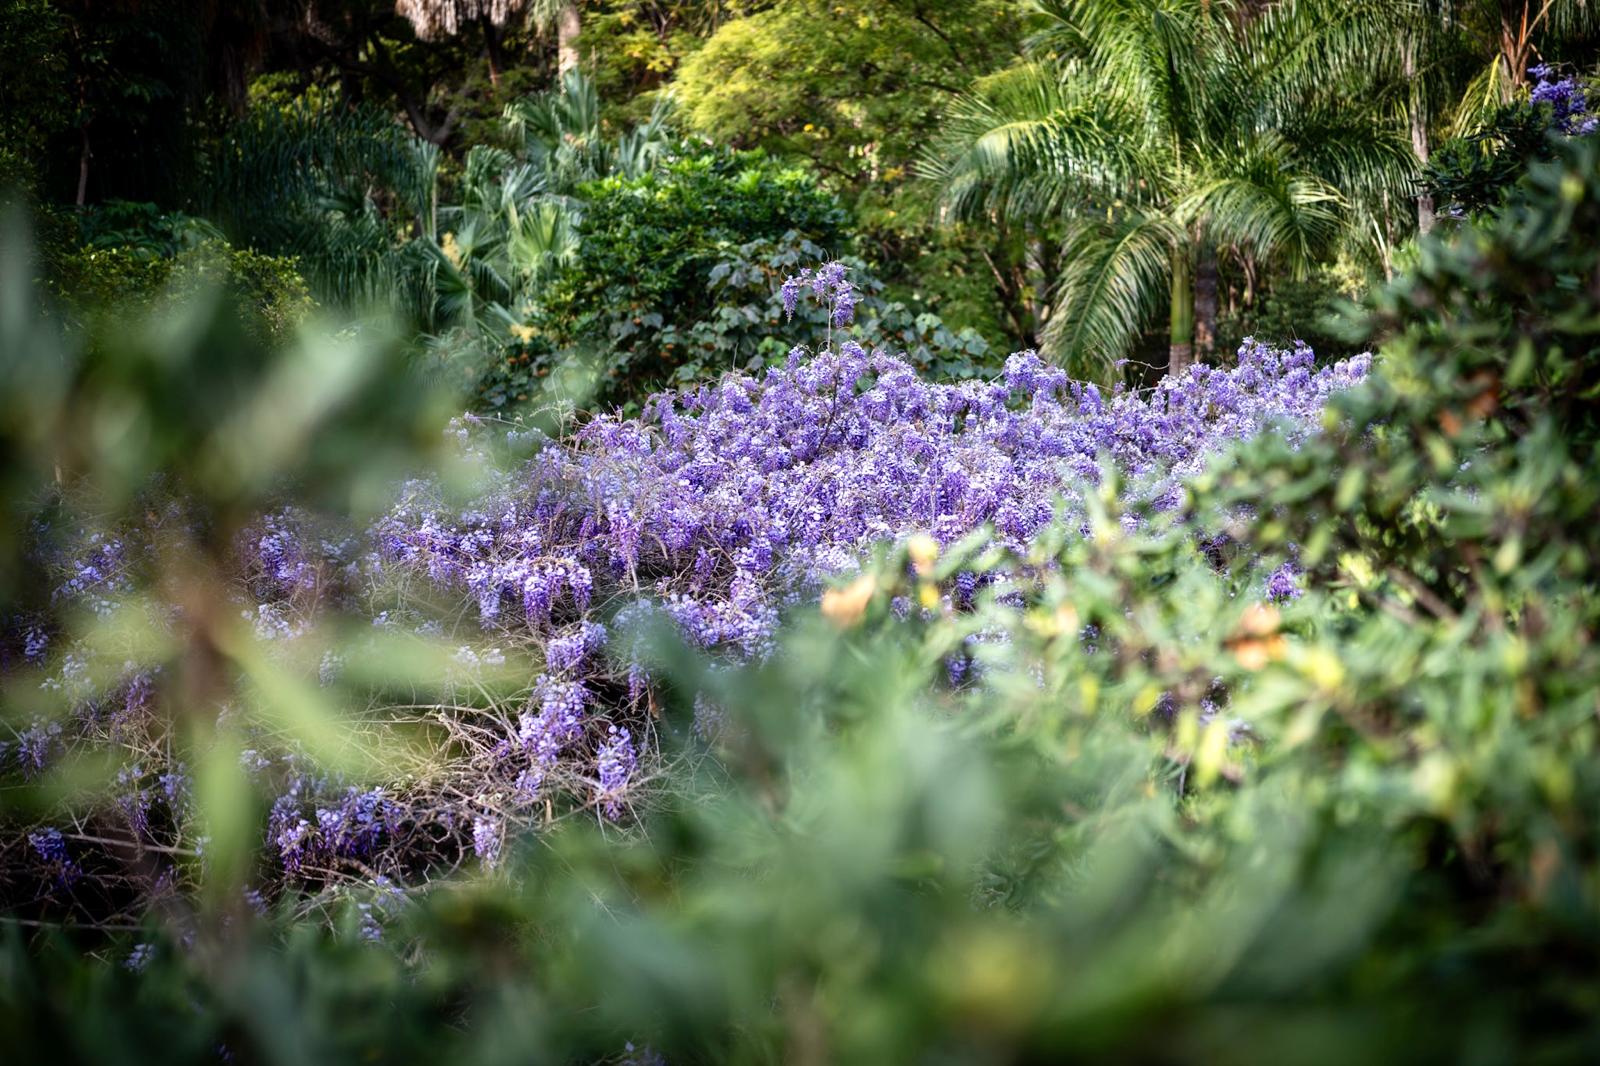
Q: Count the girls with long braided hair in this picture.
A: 0